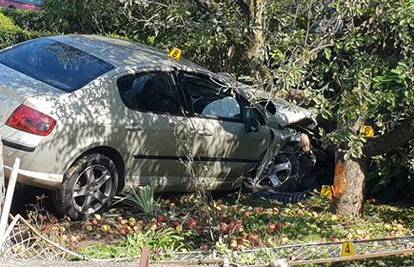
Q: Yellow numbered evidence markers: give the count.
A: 4